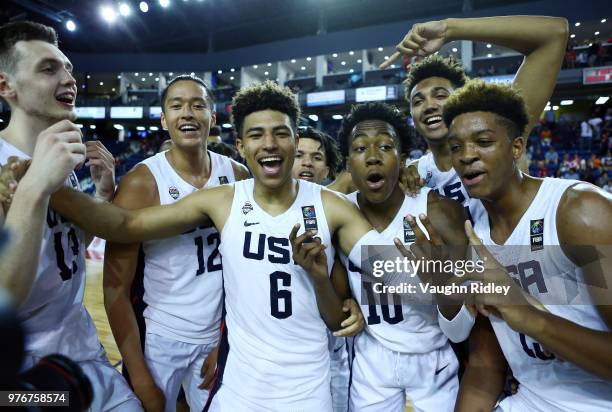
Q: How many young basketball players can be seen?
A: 7